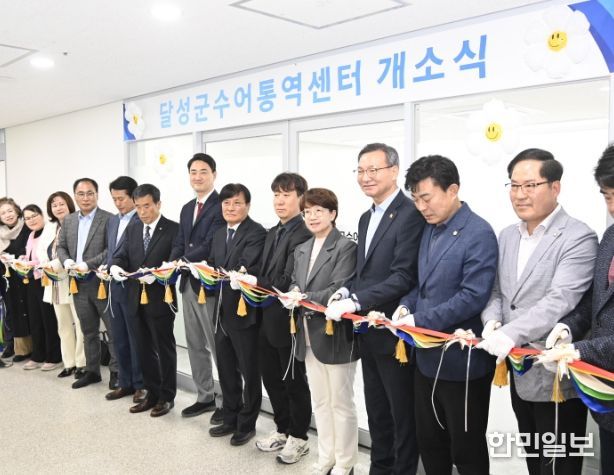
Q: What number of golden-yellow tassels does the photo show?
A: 14